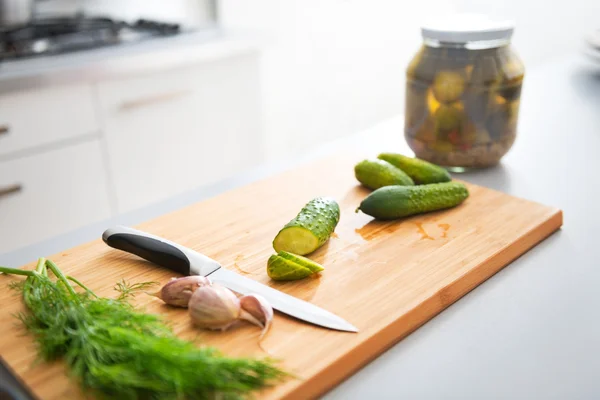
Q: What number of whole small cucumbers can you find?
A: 3